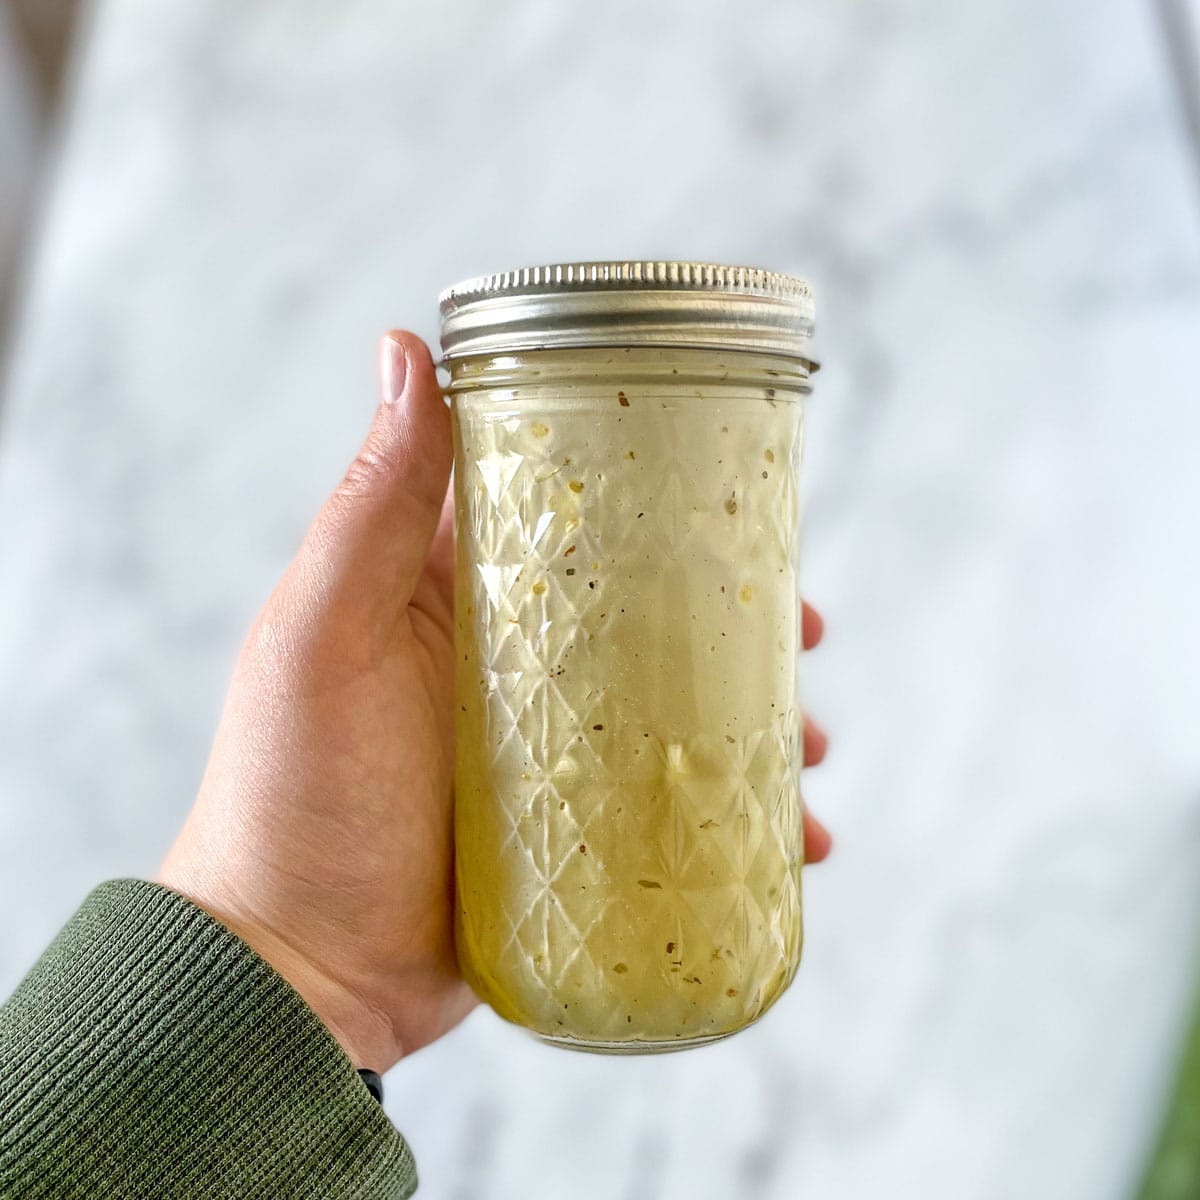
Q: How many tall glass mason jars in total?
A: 1